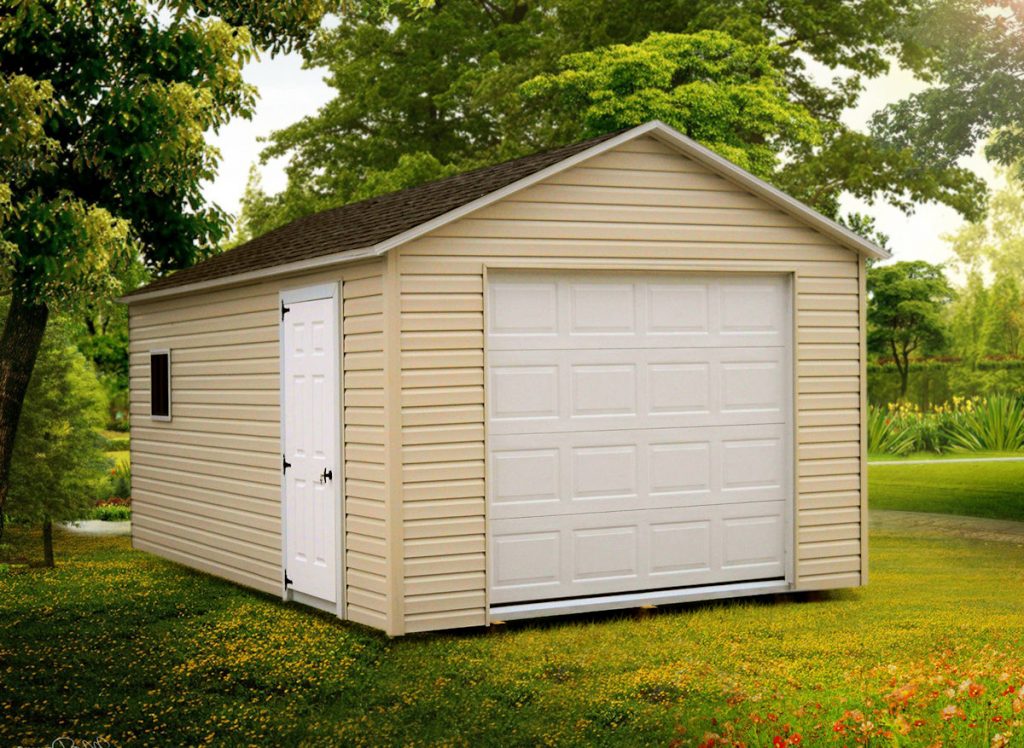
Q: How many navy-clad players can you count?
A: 0